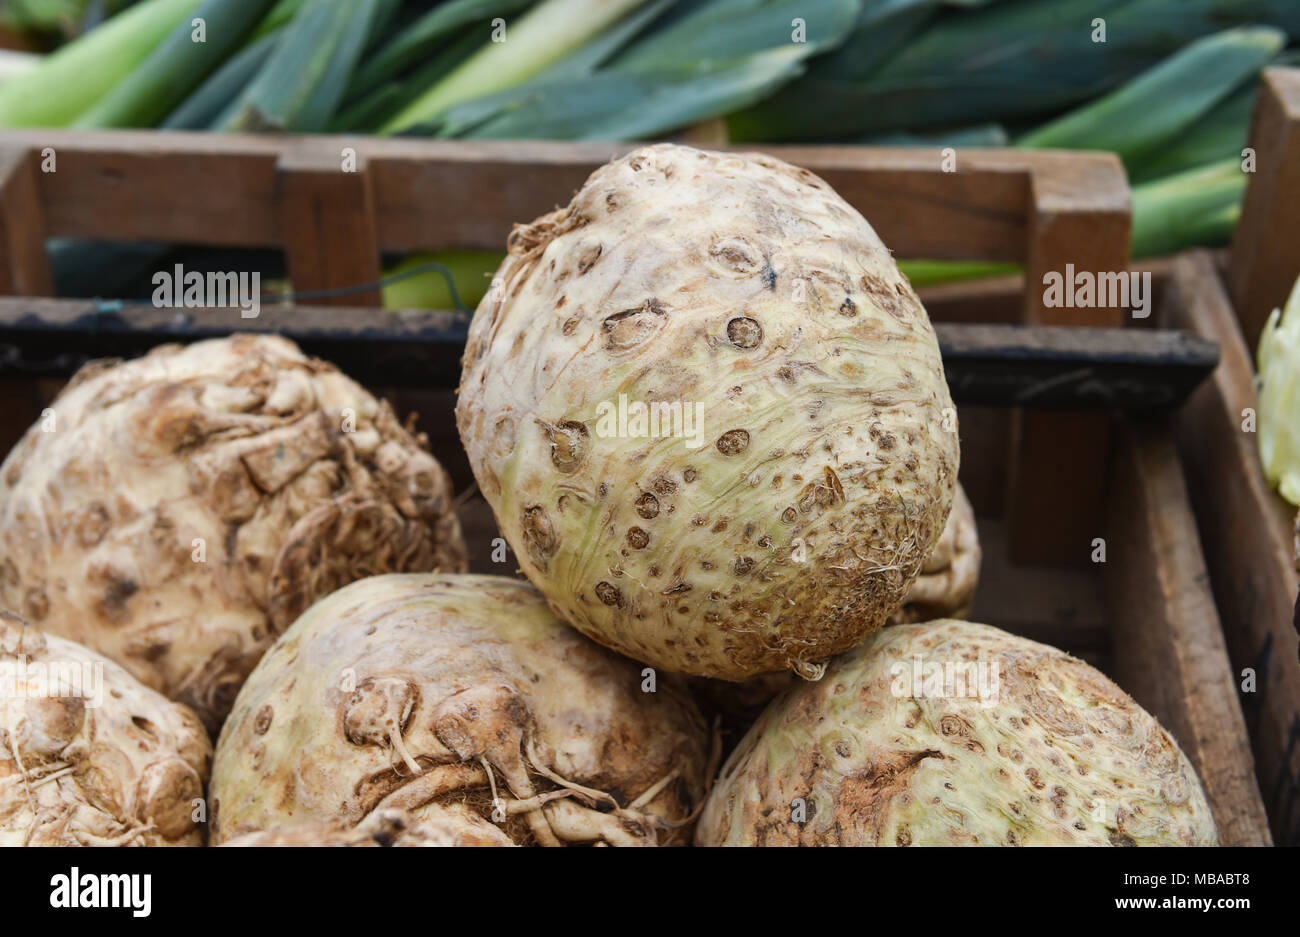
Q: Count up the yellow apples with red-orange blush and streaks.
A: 0